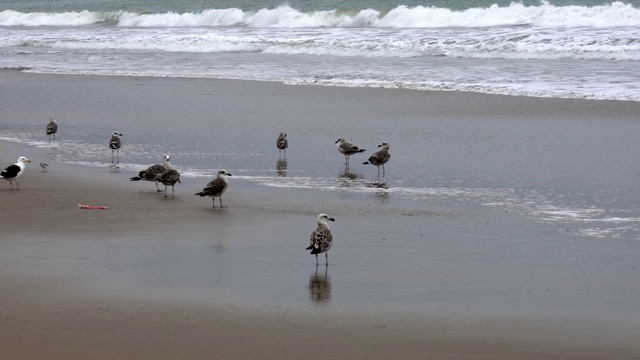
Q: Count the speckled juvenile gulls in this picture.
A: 9